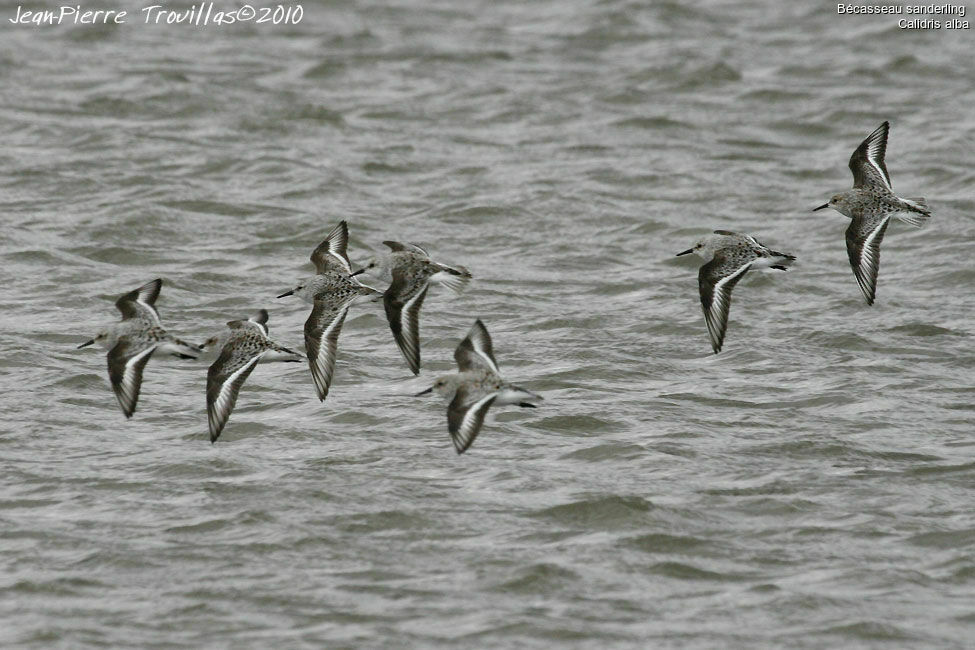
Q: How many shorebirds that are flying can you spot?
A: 7